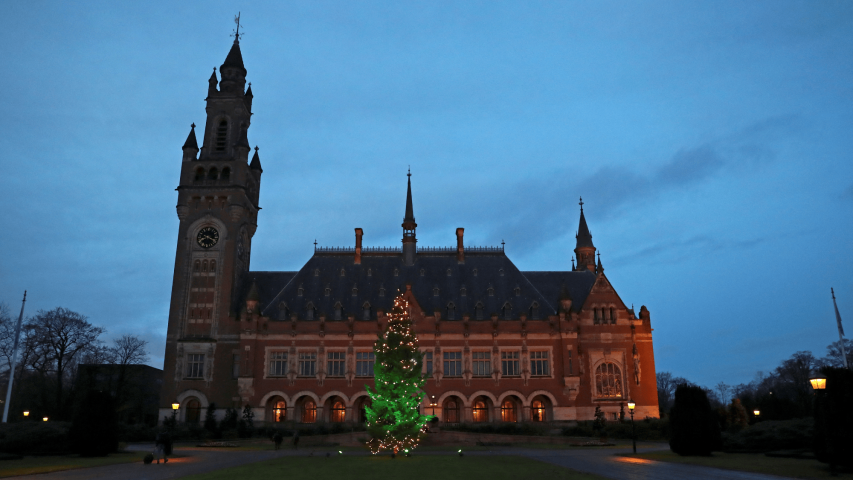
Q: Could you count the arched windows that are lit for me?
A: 6